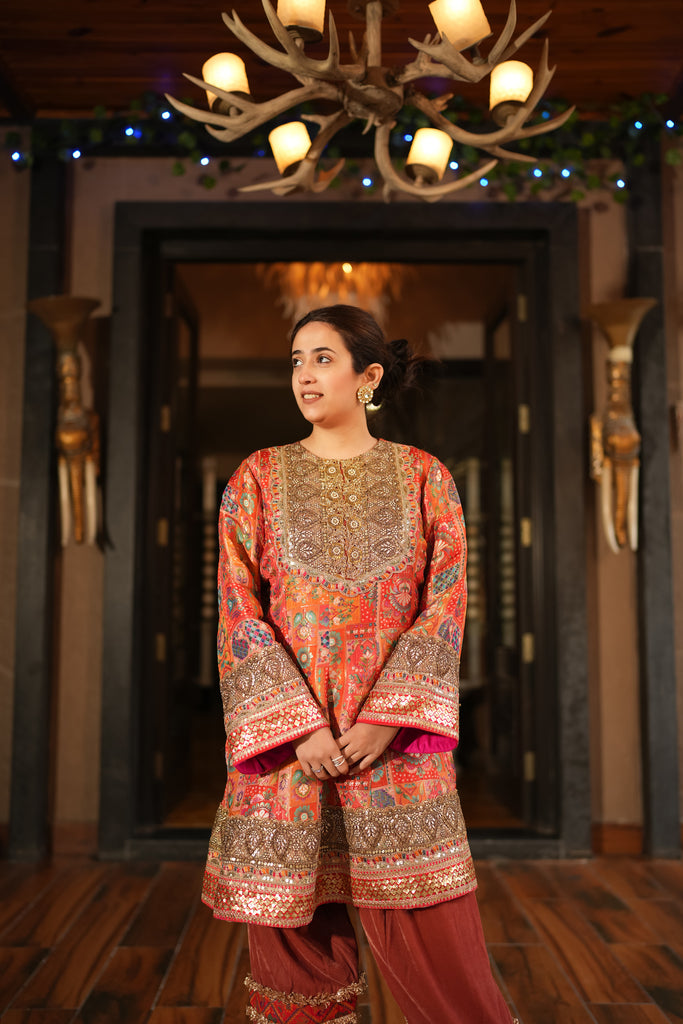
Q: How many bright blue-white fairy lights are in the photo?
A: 14